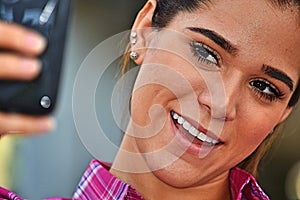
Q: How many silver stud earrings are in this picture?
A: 3